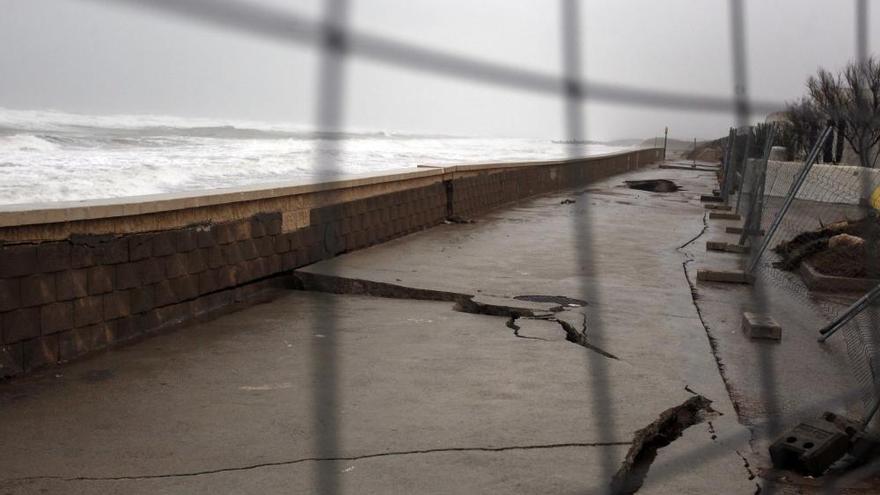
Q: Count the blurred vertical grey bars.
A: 4